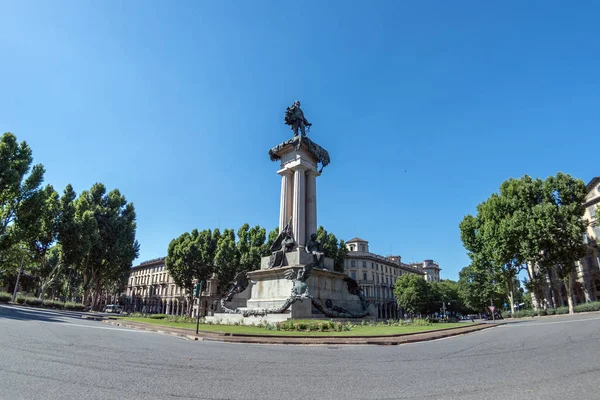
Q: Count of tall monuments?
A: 1